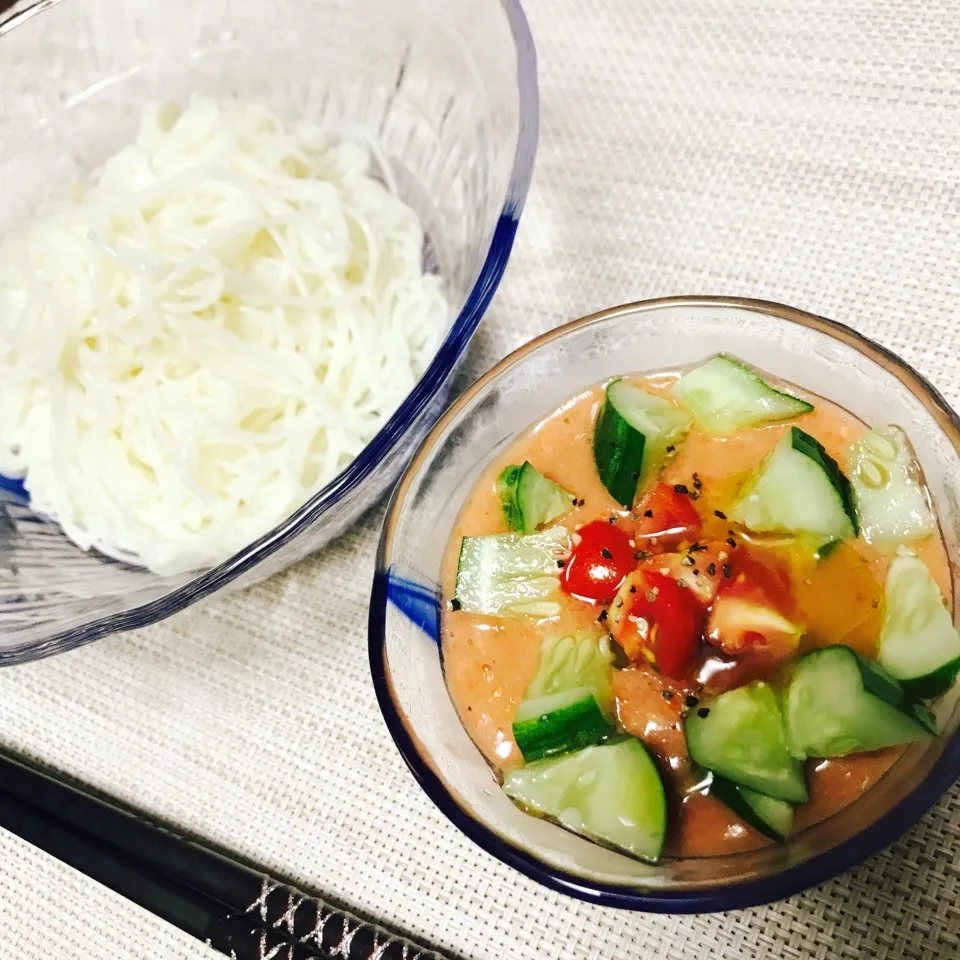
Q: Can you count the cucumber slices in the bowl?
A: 12